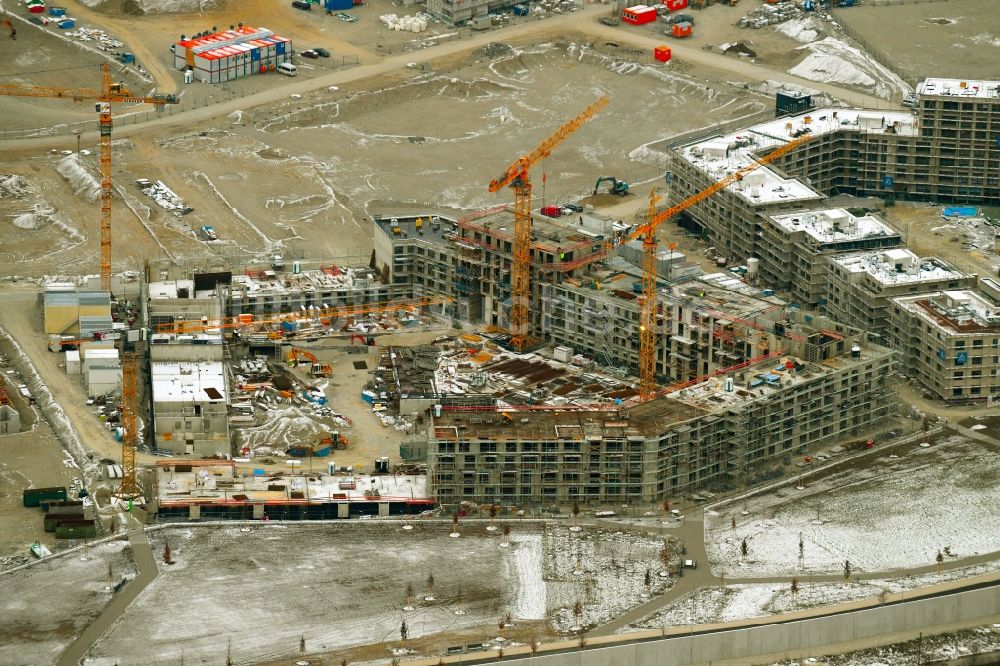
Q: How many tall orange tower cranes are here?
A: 4